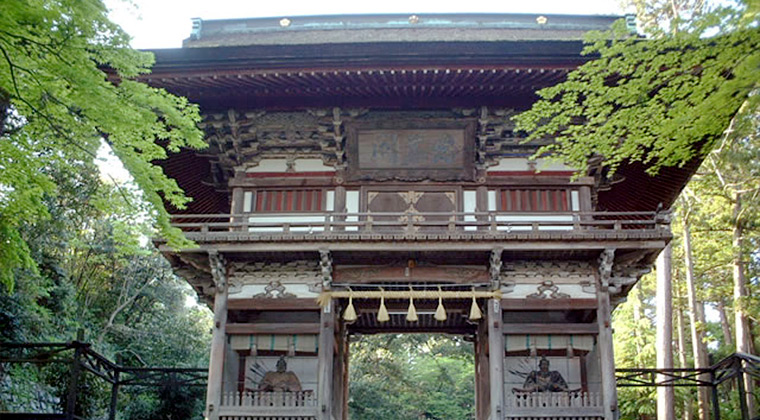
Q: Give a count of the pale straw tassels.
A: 5